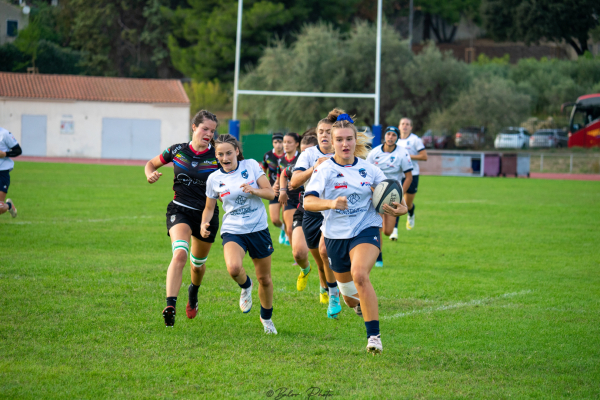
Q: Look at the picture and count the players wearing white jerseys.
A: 6